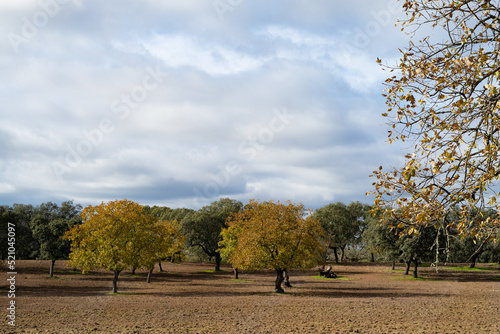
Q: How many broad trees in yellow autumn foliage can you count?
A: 2